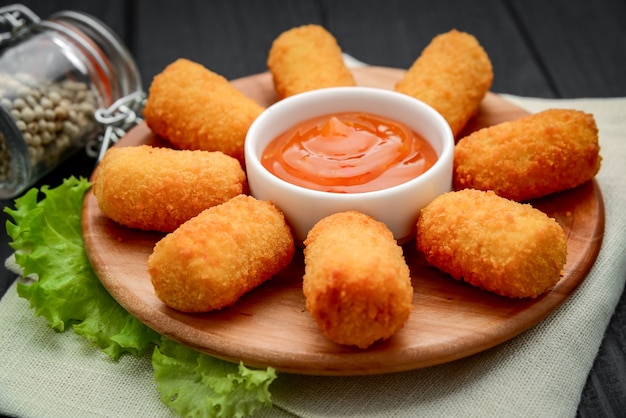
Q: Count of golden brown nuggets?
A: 8